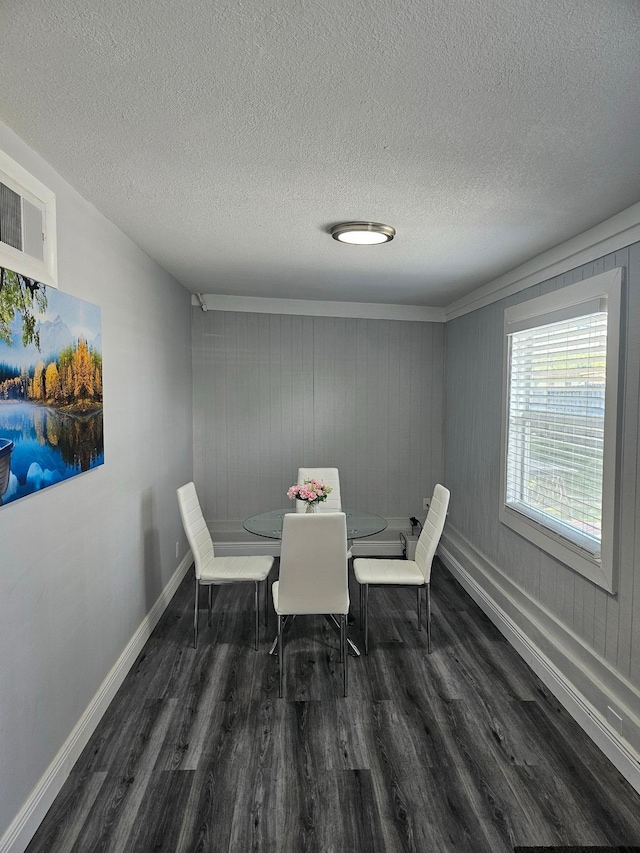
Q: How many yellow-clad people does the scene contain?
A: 0